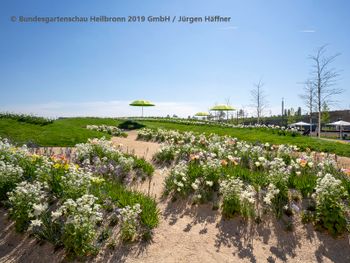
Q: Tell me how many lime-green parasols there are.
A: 3